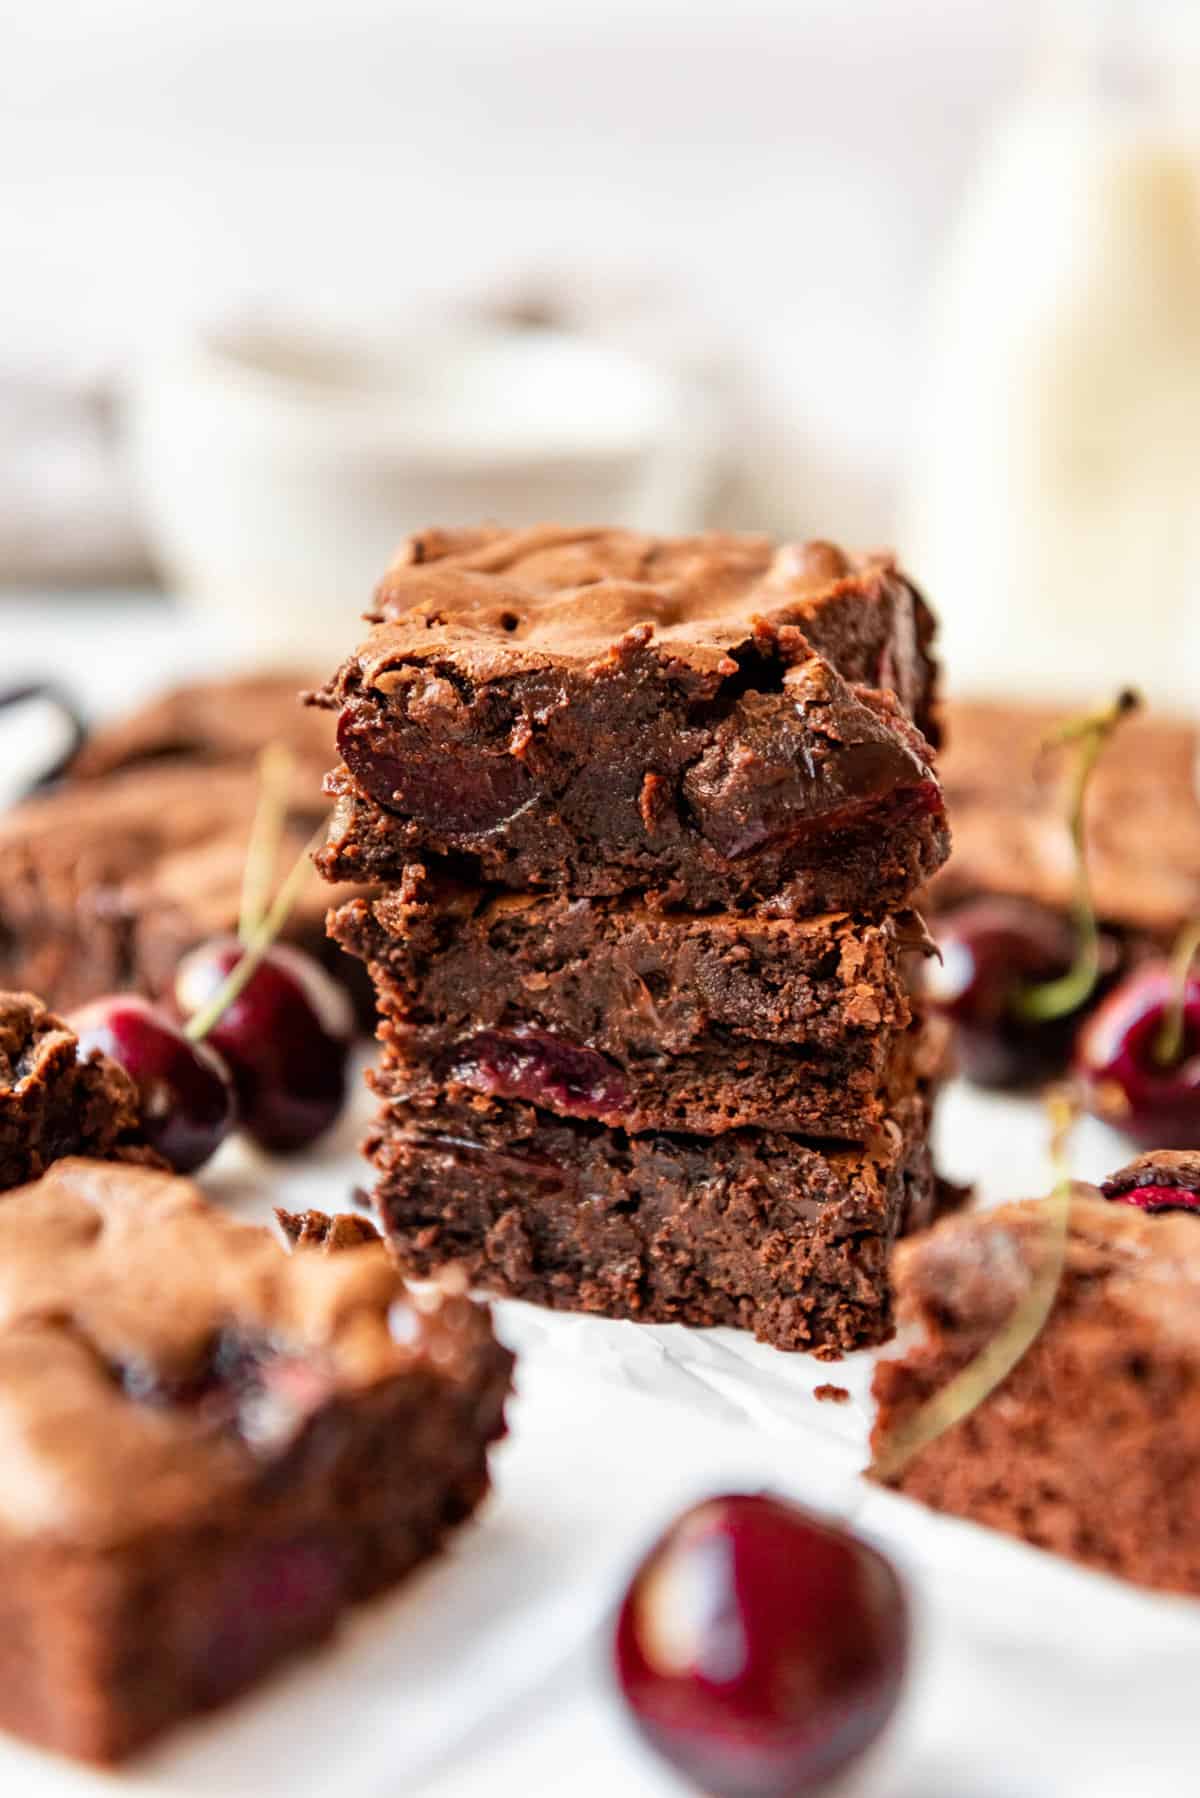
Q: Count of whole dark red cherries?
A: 5